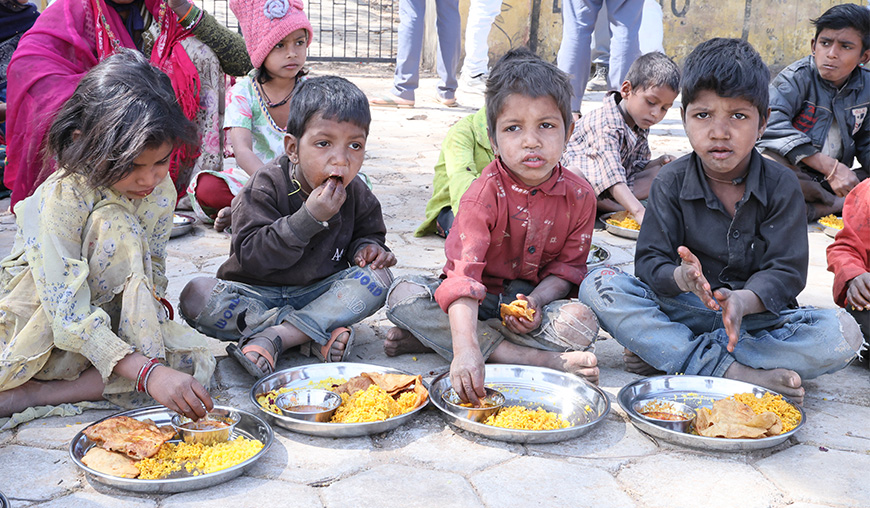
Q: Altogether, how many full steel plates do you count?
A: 4